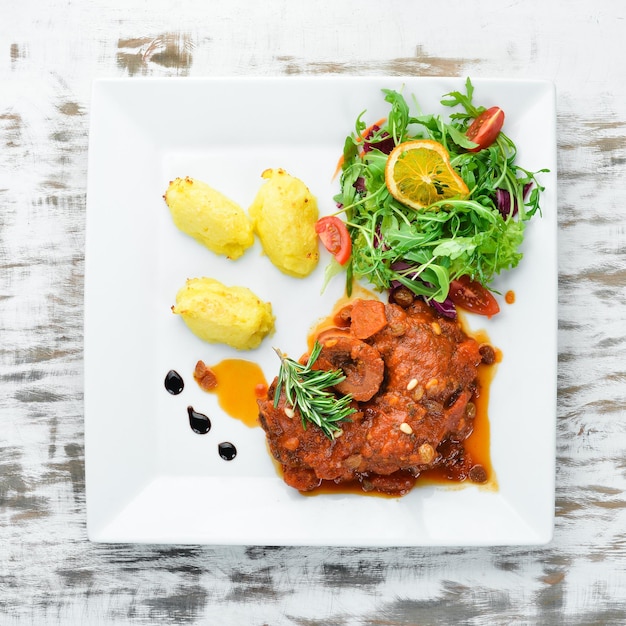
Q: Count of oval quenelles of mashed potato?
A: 3